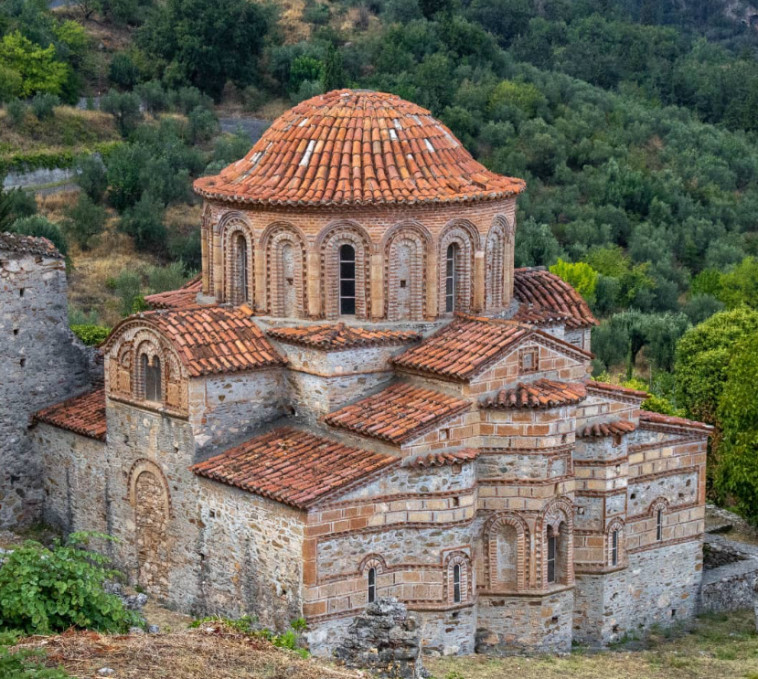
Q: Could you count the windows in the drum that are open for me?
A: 3